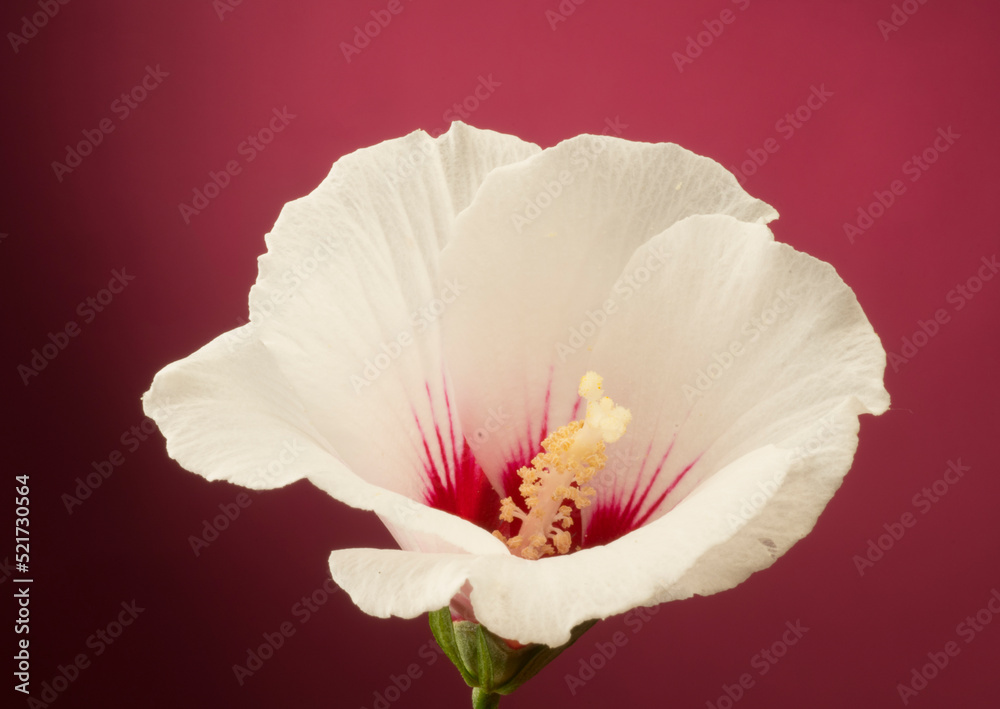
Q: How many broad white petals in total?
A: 5